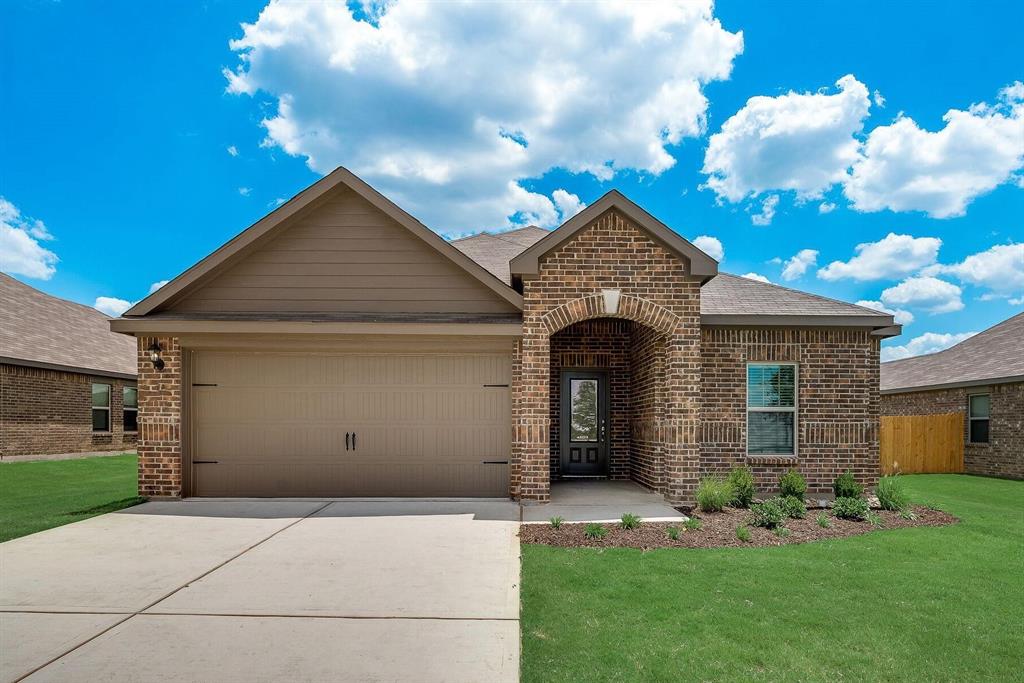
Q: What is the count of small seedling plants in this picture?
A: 10